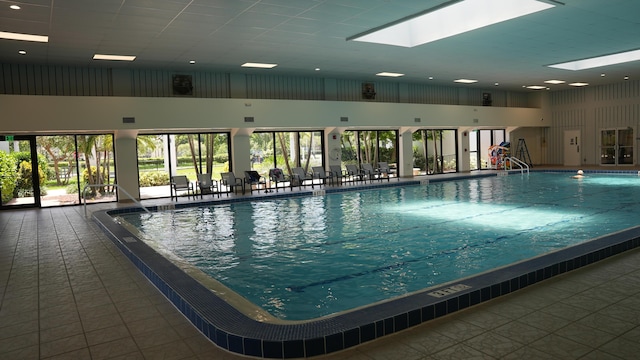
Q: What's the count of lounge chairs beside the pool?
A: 11